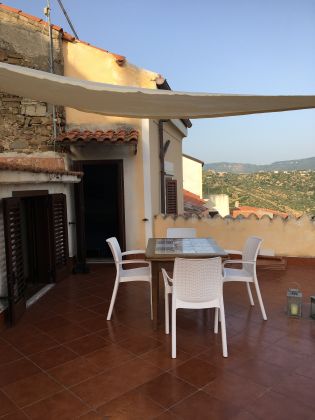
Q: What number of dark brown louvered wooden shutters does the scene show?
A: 3